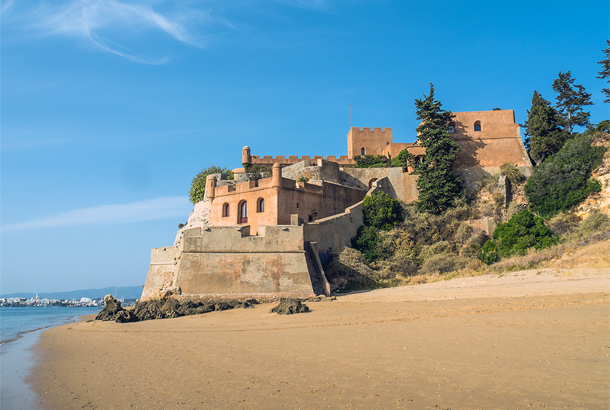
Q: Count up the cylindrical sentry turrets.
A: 3